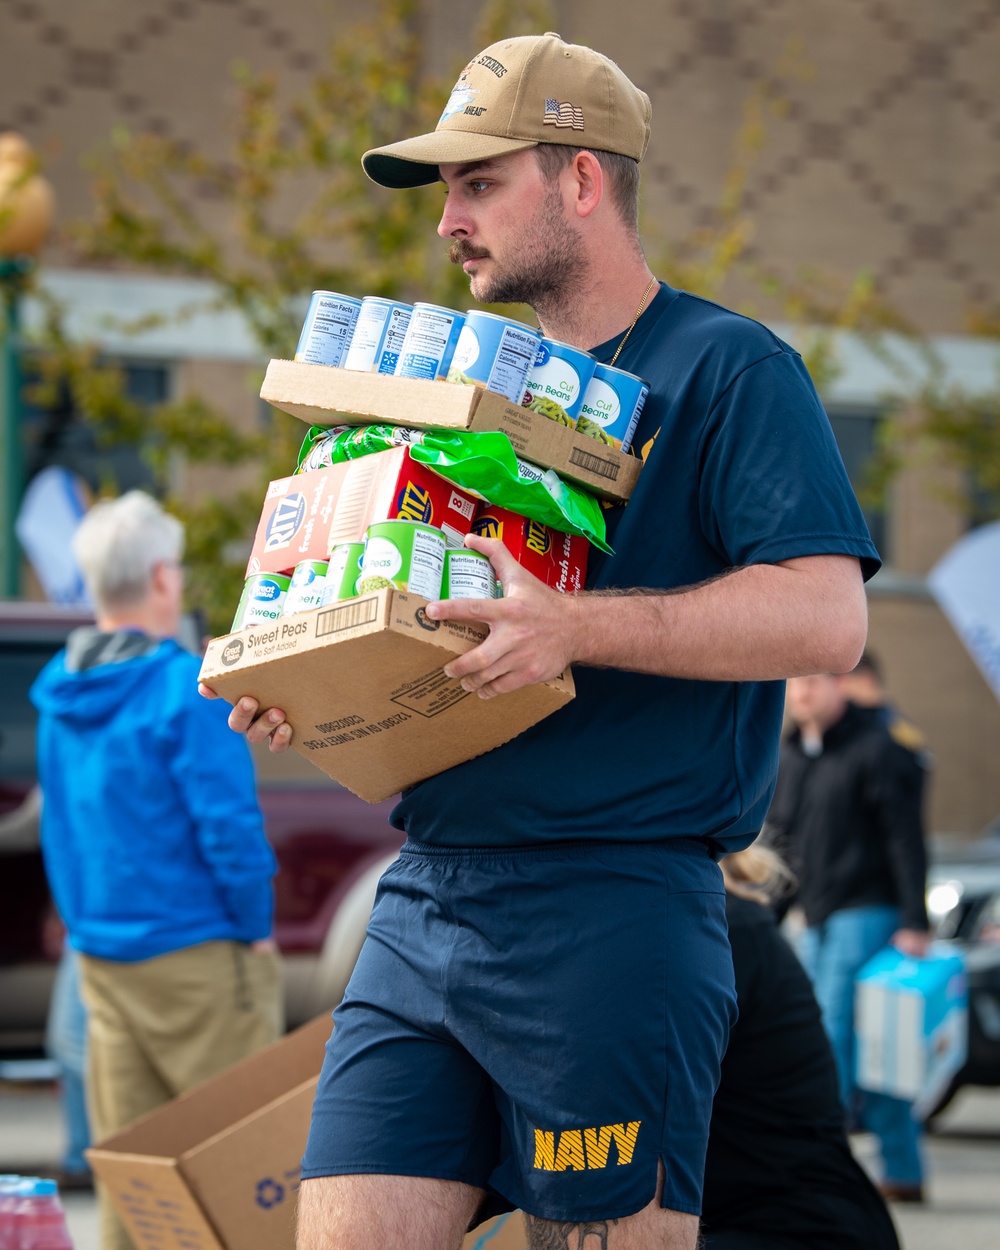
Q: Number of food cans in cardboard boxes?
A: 11